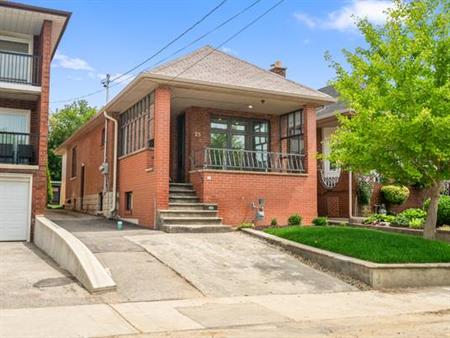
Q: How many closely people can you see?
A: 0